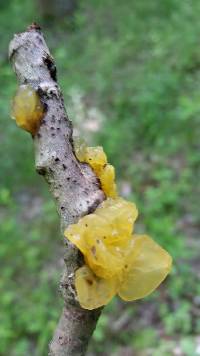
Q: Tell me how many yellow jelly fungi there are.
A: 3